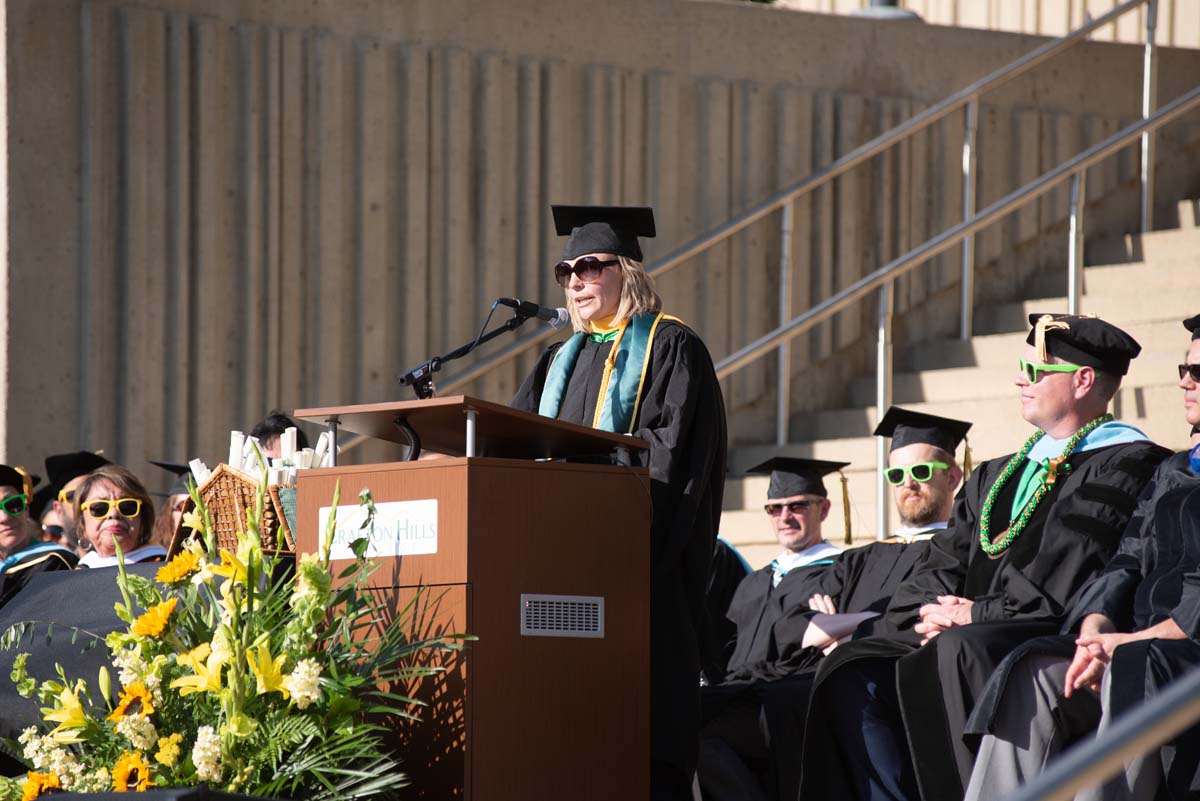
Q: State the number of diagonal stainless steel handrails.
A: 3